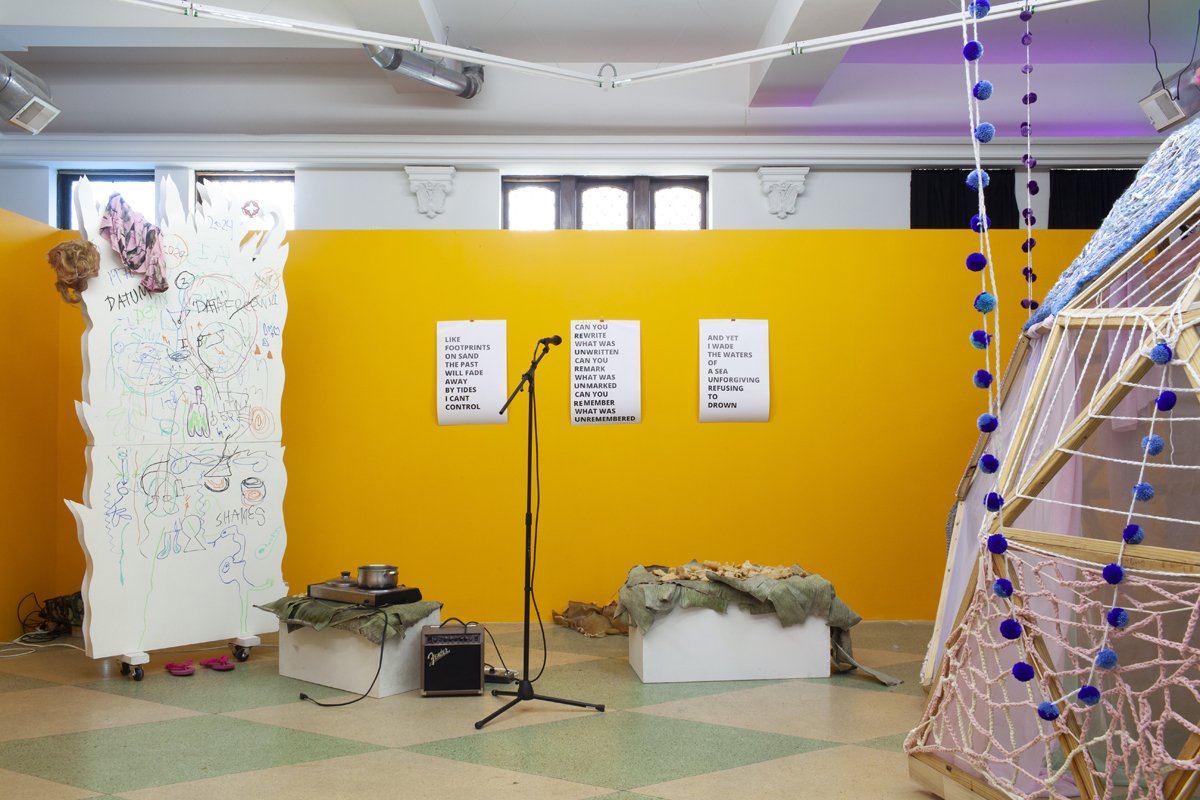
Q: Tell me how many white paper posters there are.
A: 3